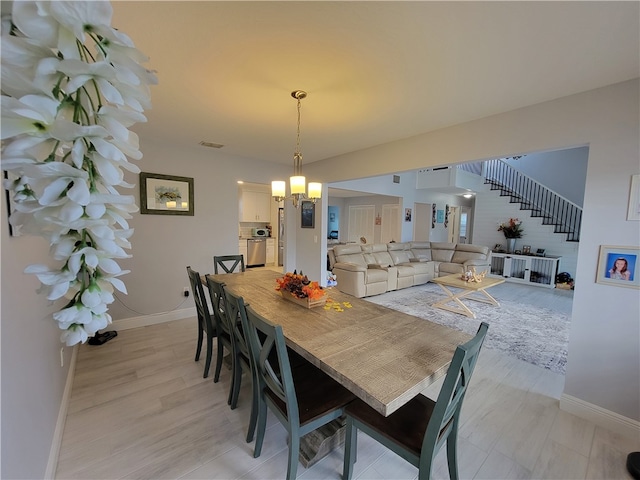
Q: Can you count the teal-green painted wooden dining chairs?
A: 6